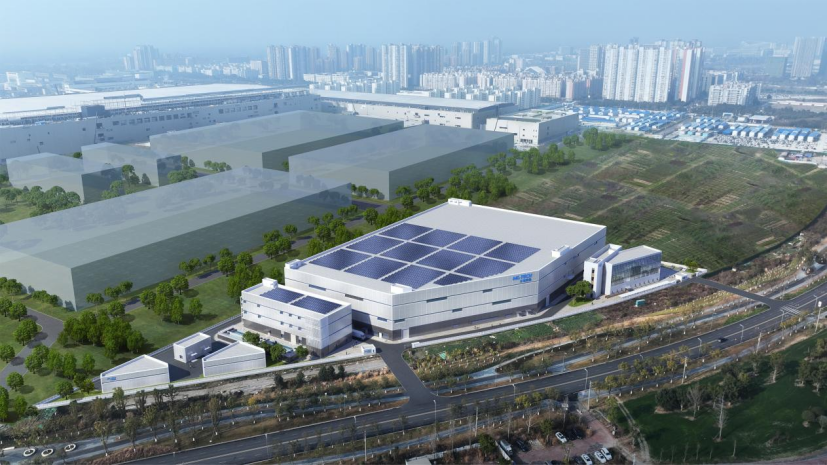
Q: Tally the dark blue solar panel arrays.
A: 14